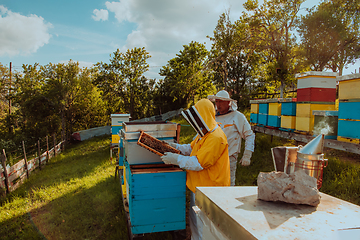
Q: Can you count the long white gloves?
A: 3